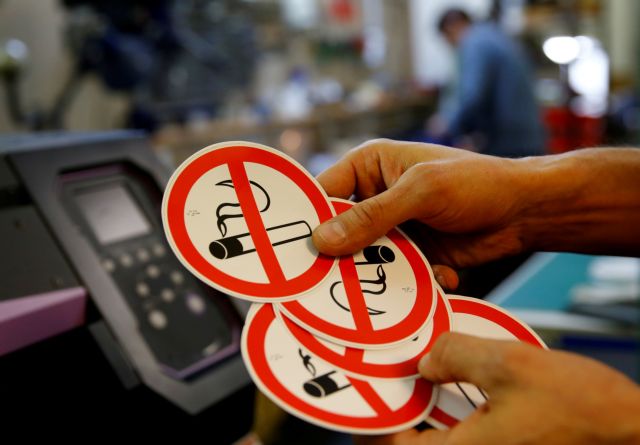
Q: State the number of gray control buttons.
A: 10